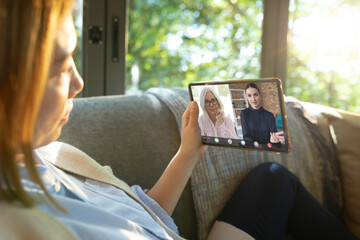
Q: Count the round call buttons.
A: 5